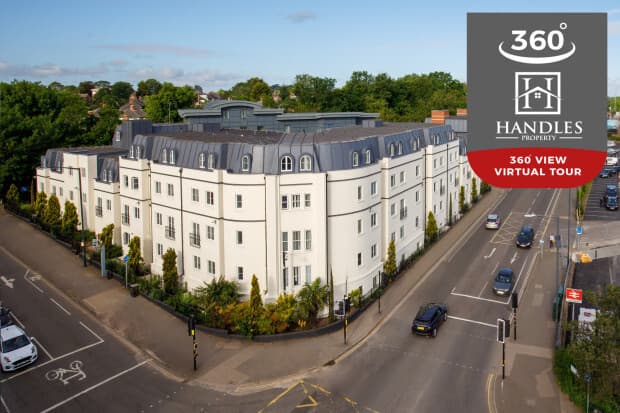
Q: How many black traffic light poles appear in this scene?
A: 4